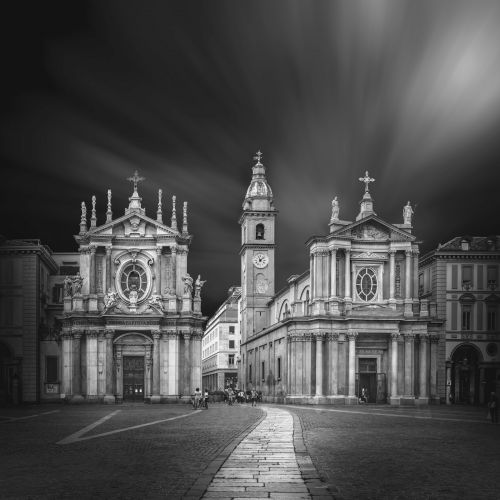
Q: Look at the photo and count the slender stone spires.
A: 6